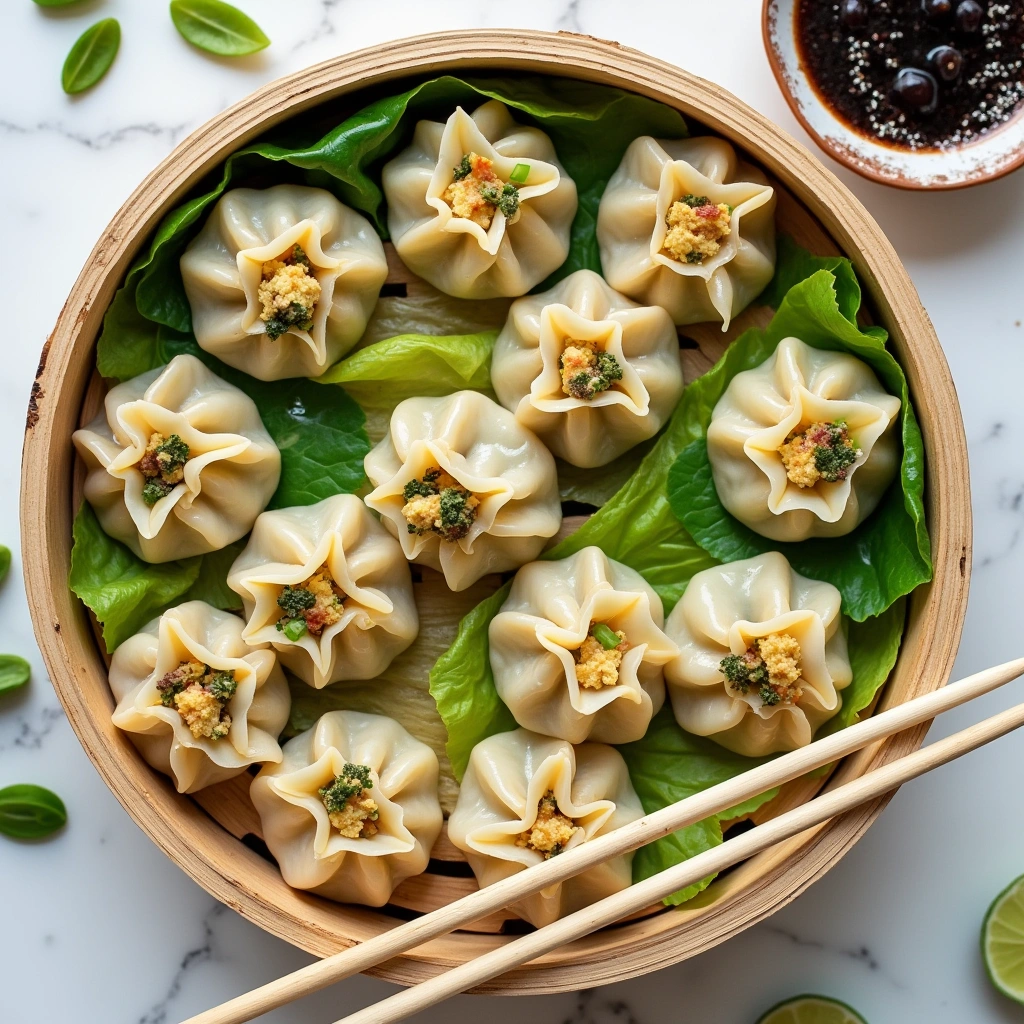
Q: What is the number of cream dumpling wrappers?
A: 13